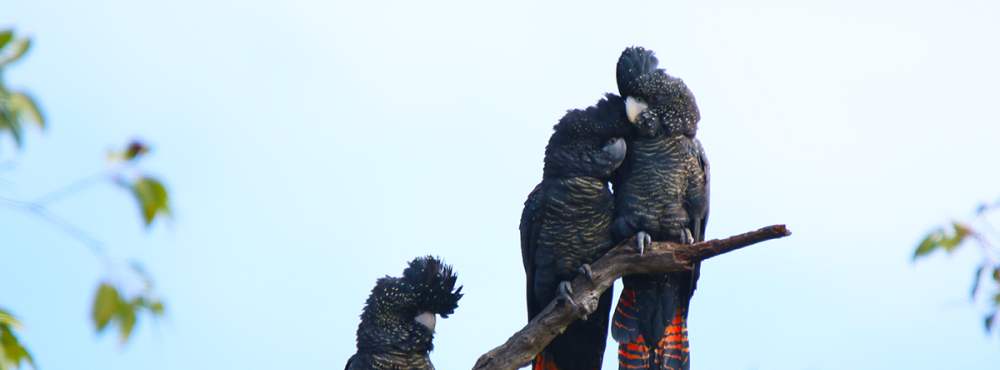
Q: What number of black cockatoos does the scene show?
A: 3